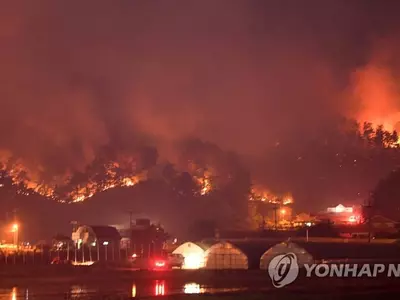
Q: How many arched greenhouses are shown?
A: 3